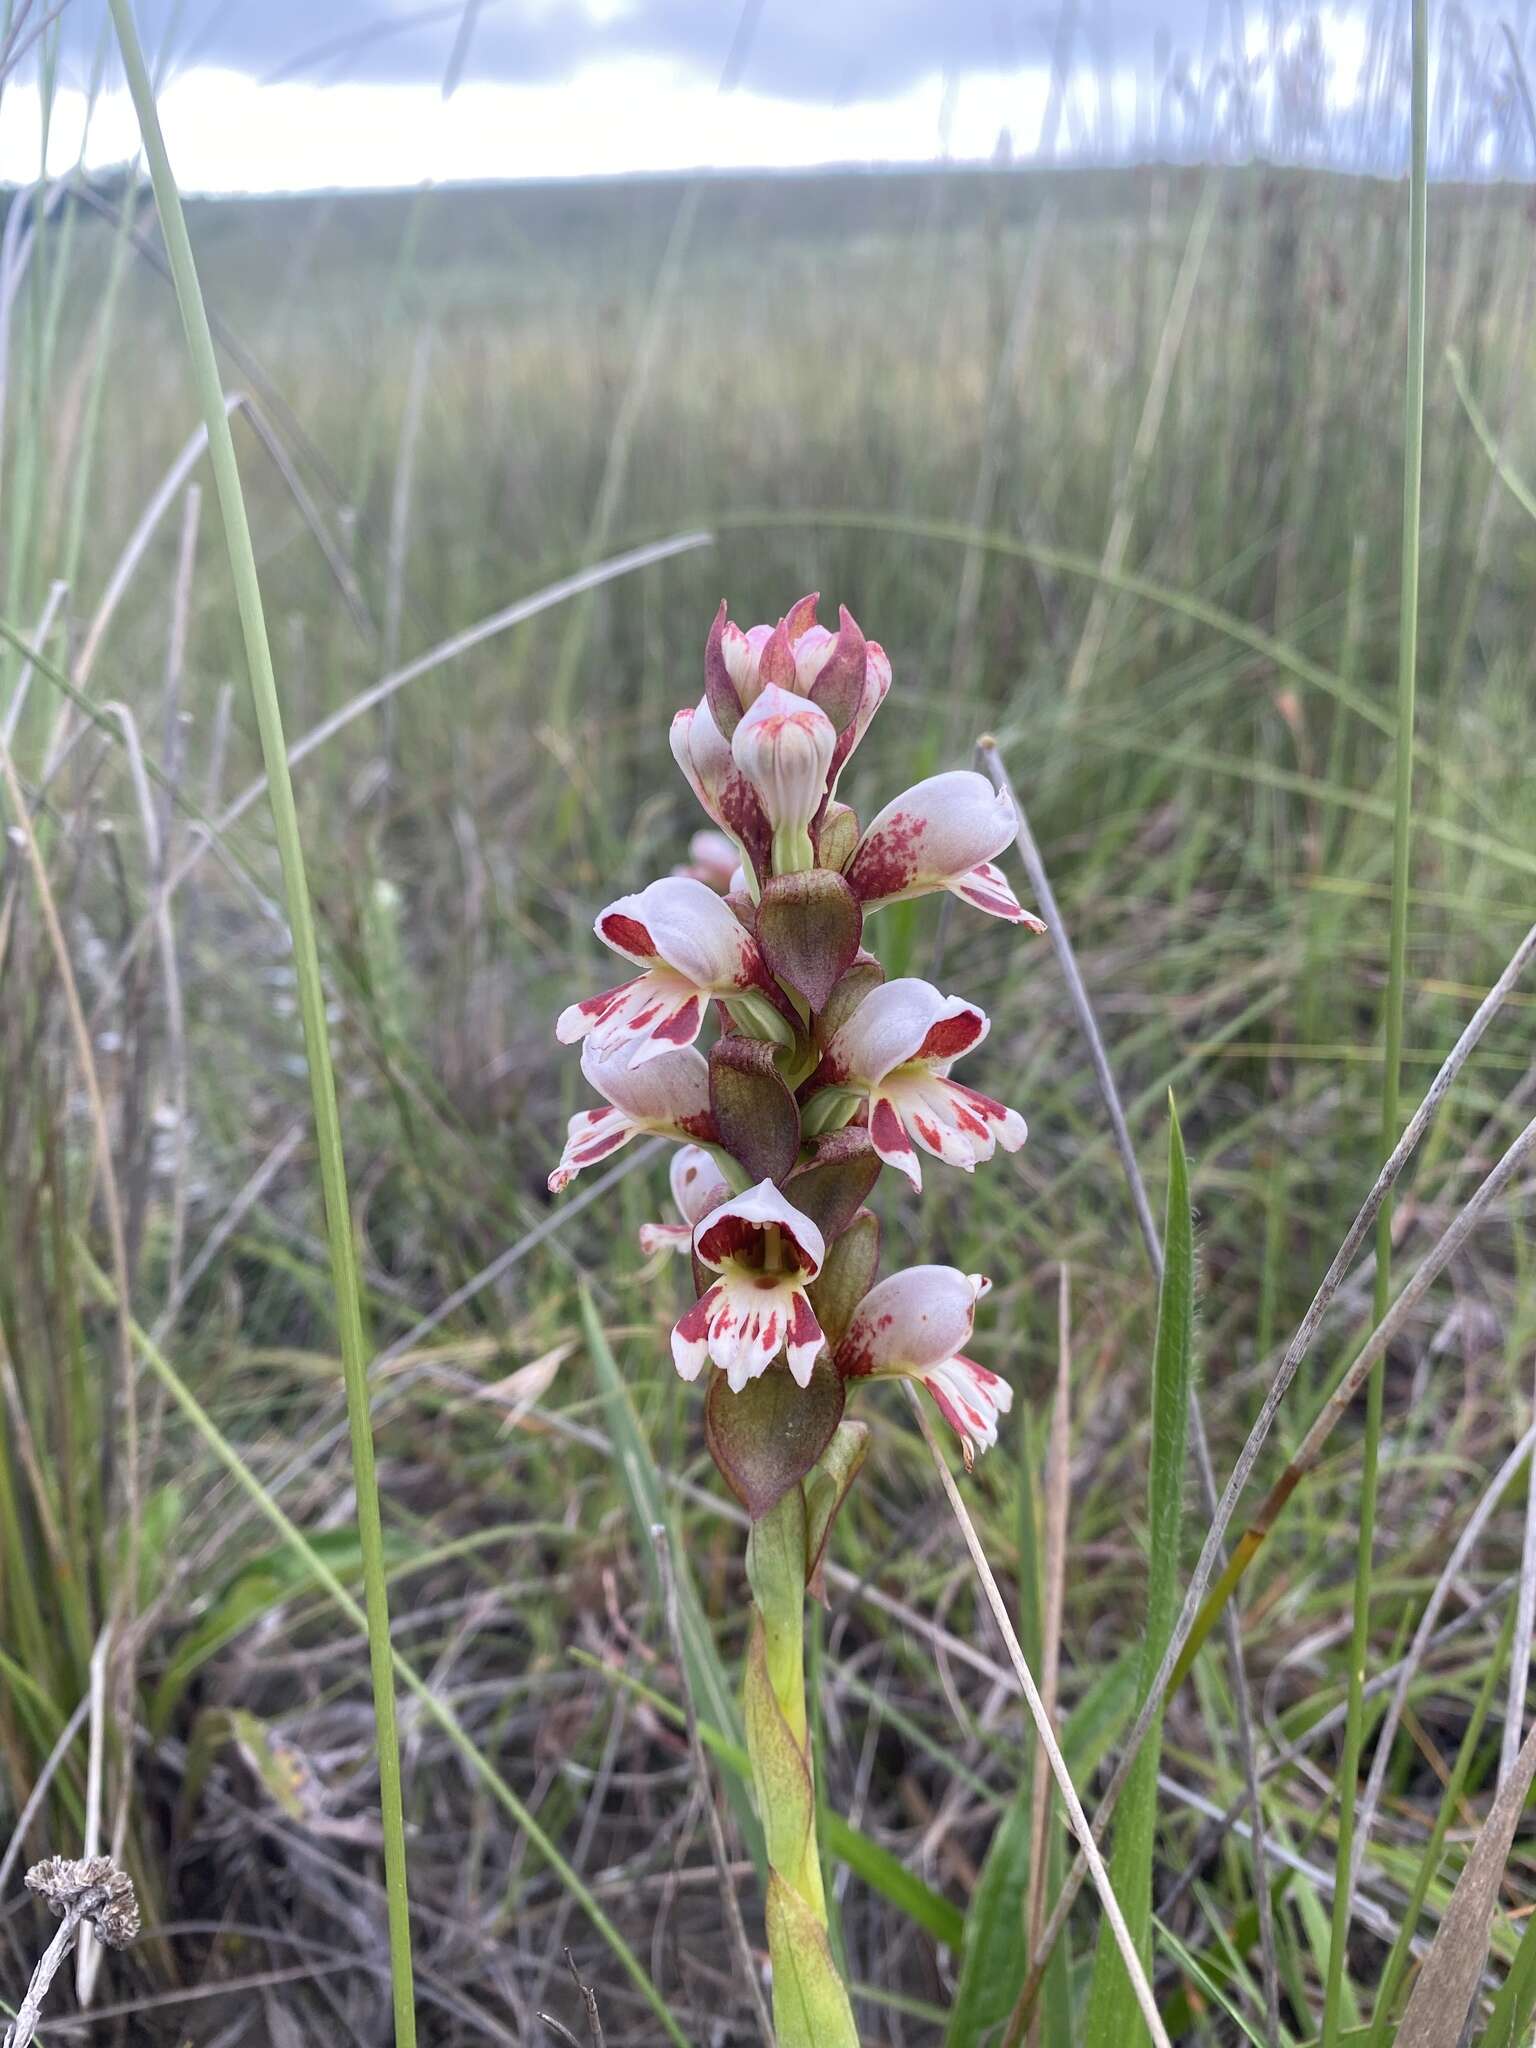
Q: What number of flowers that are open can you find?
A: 7